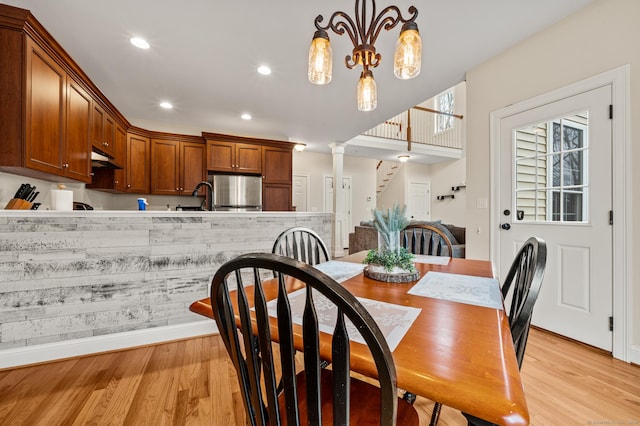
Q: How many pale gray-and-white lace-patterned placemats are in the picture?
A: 4